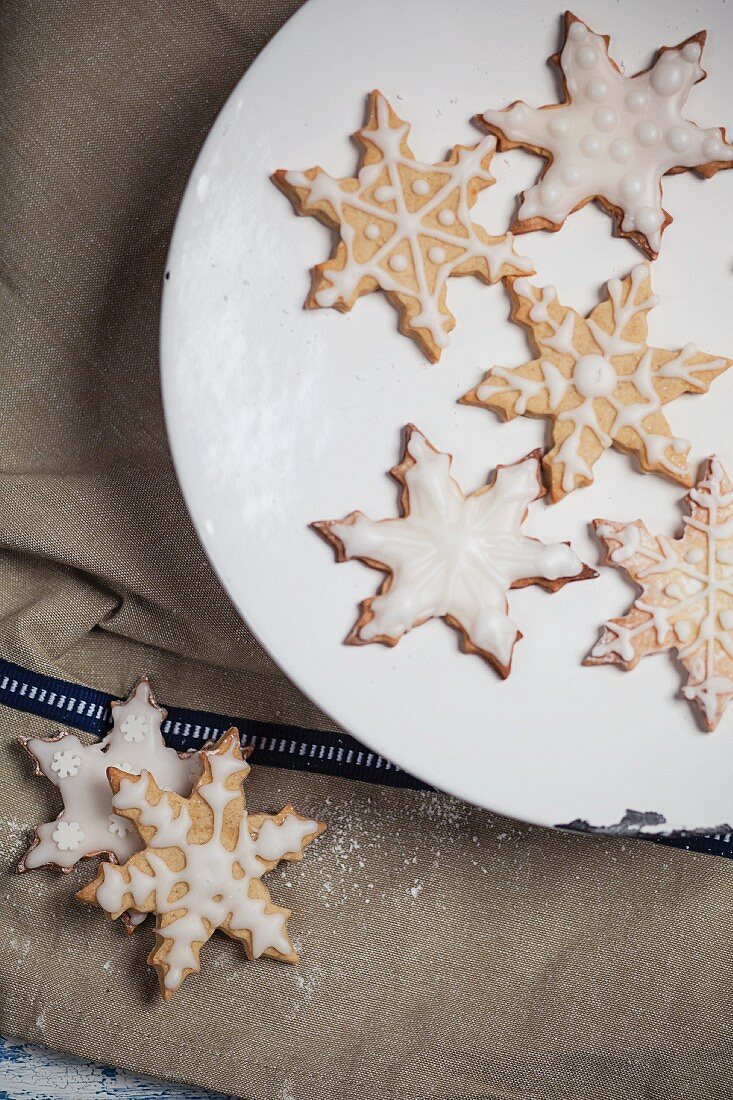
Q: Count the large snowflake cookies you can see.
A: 7